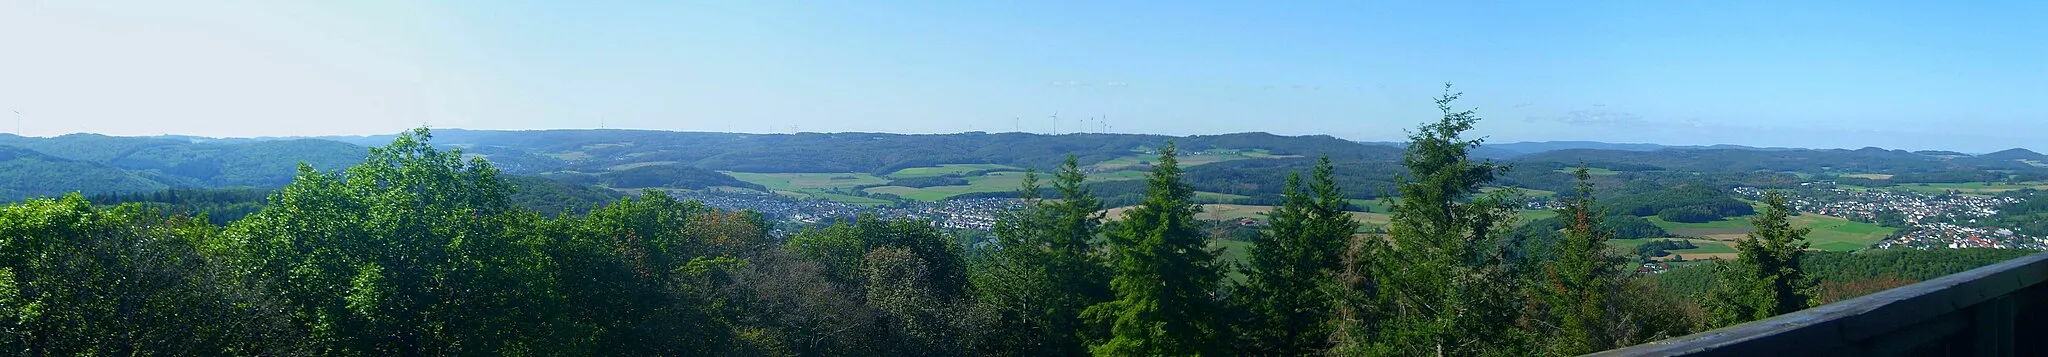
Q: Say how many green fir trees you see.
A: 8